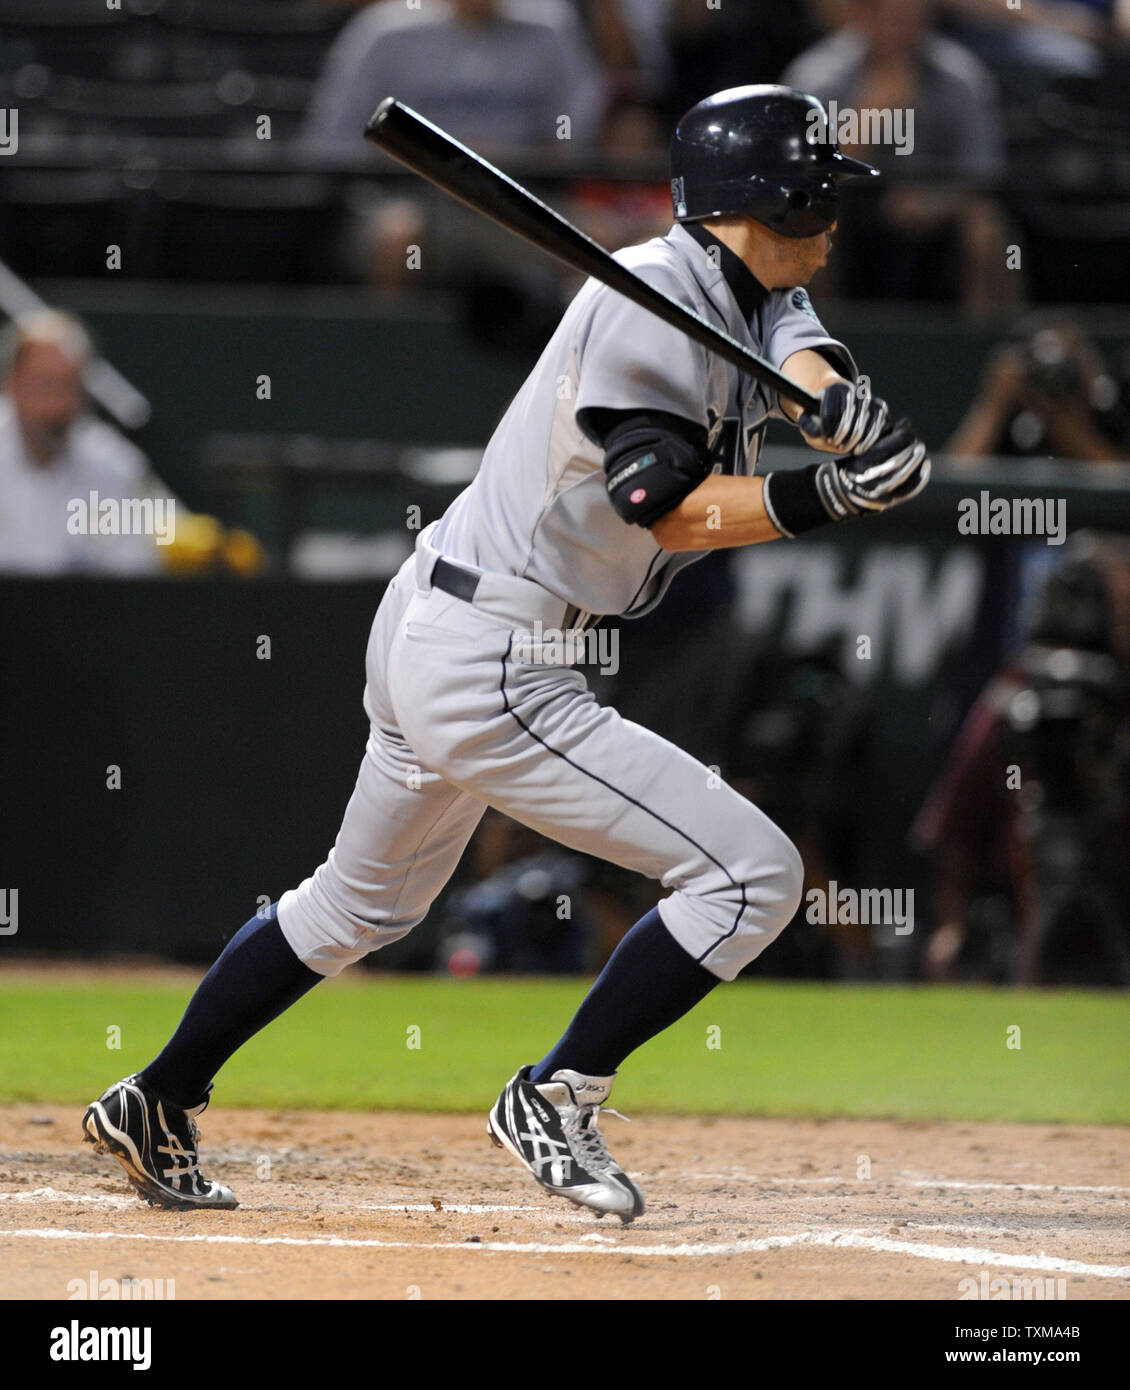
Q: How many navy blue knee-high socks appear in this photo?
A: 2